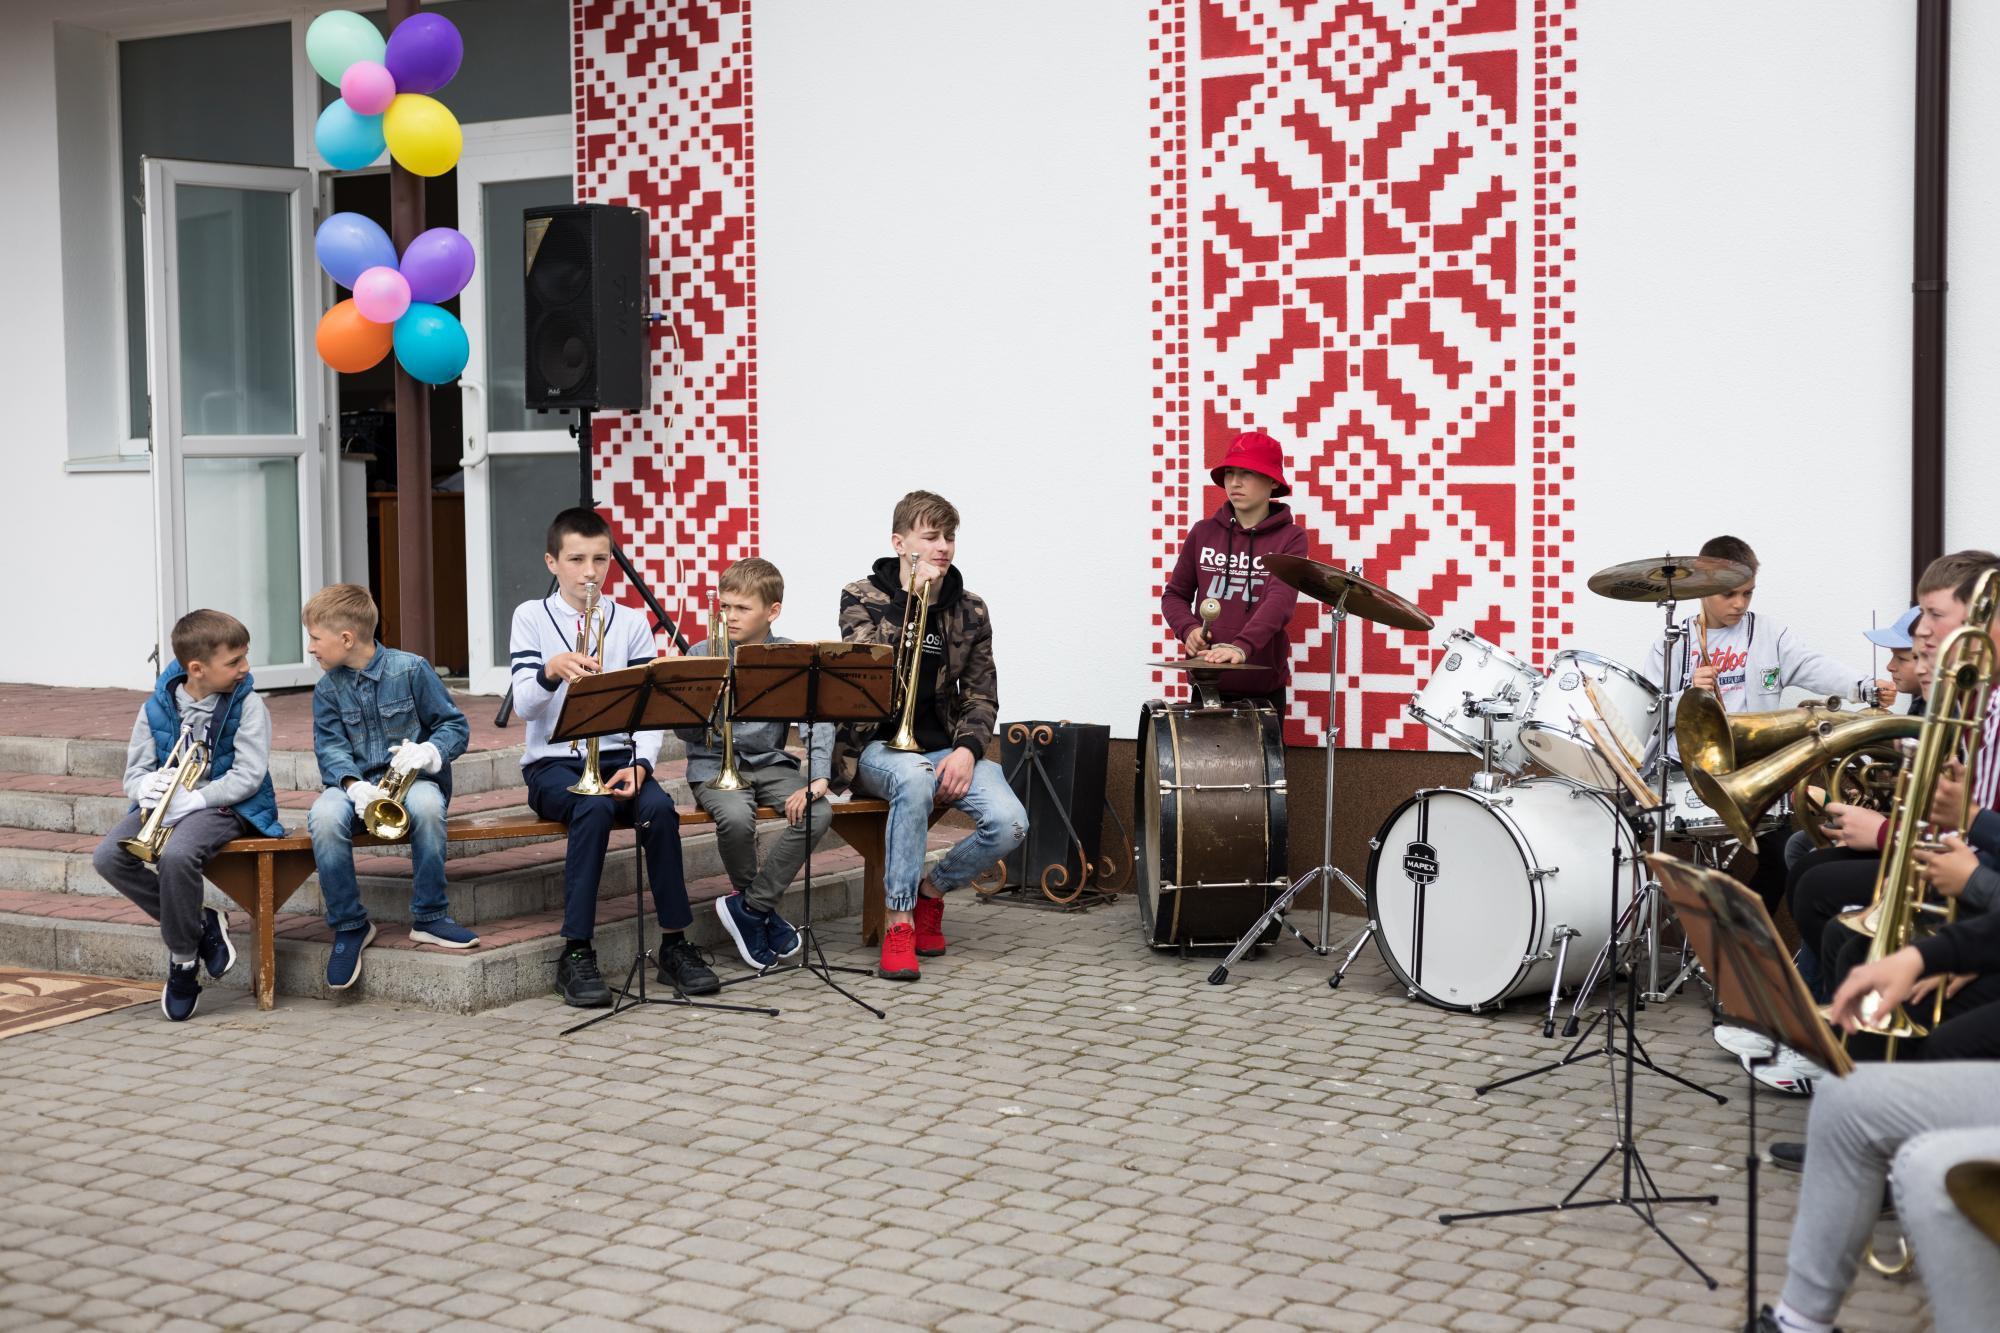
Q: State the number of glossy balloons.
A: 10